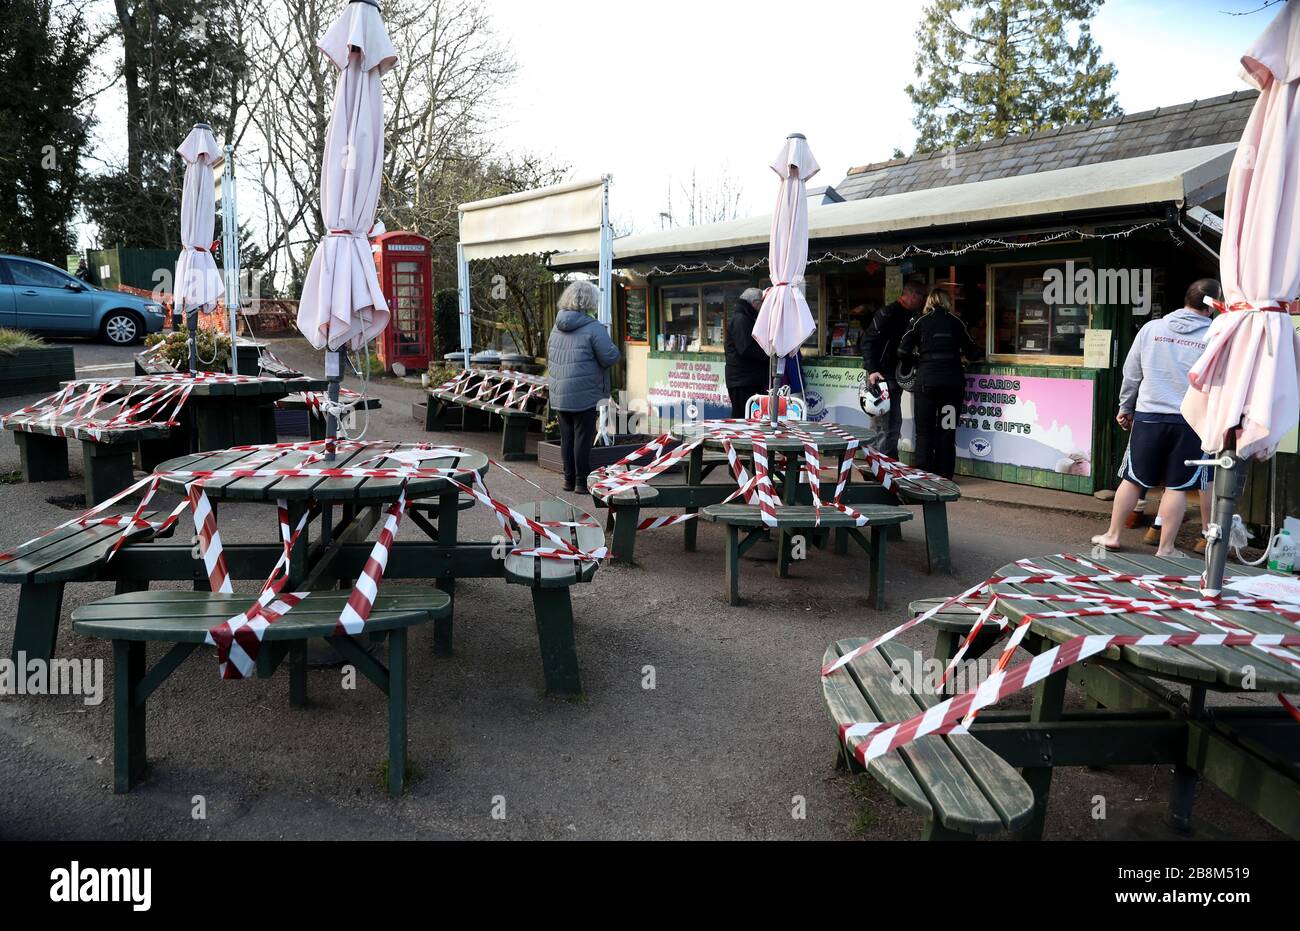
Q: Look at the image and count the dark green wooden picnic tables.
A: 5